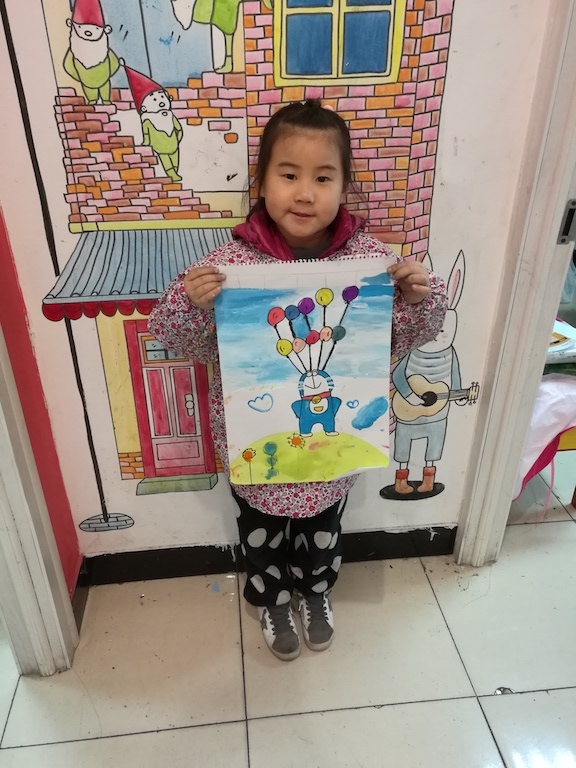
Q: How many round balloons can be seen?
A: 10